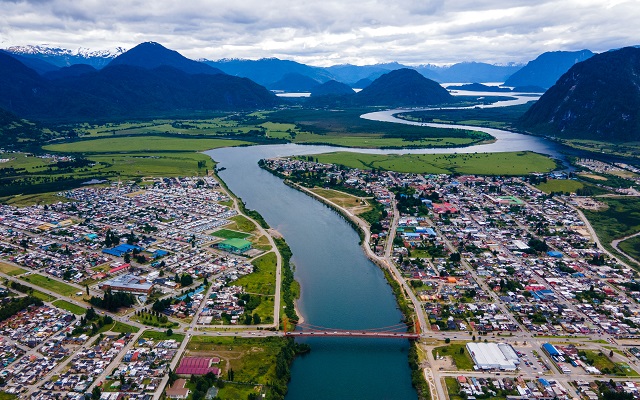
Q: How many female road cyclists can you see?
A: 0